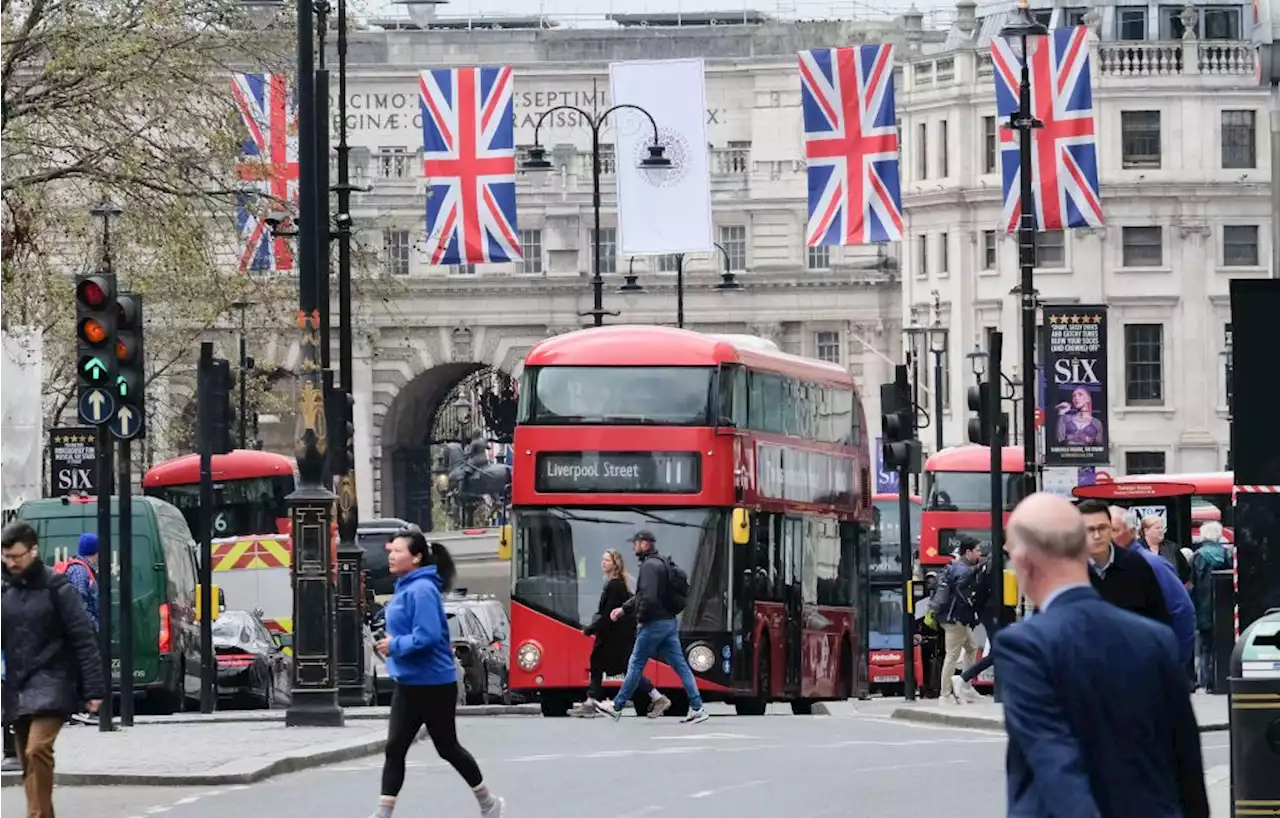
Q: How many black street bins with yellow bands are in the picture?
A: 1